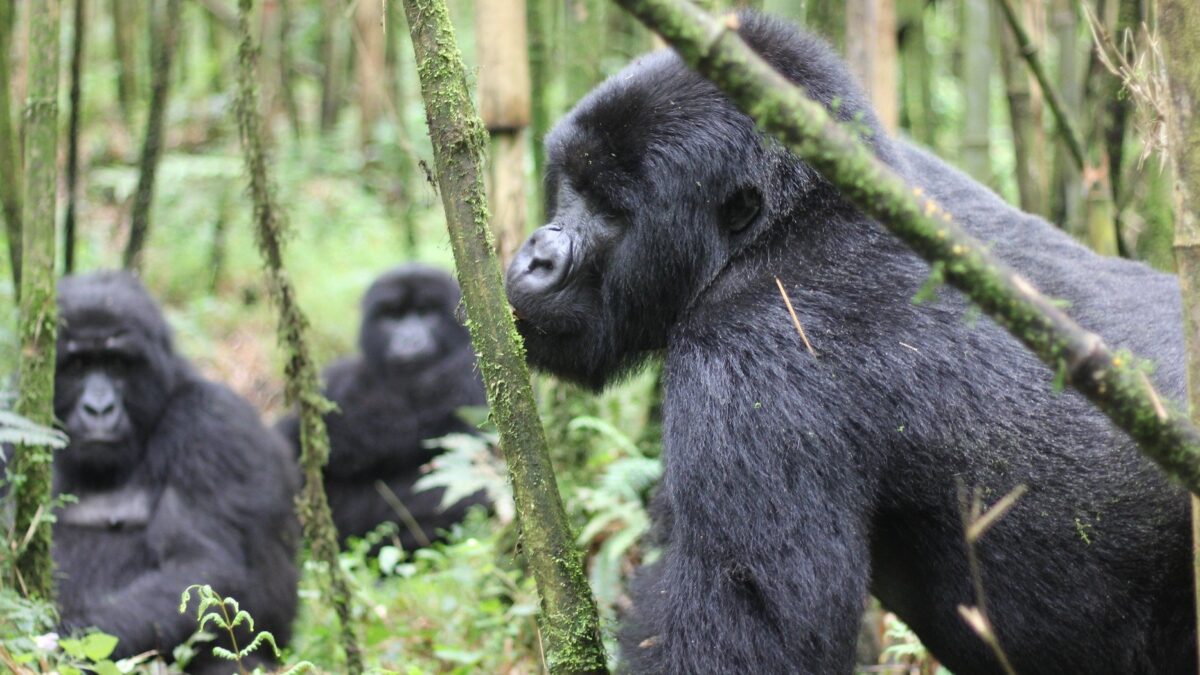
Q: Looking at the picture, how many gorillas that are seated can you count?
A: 2